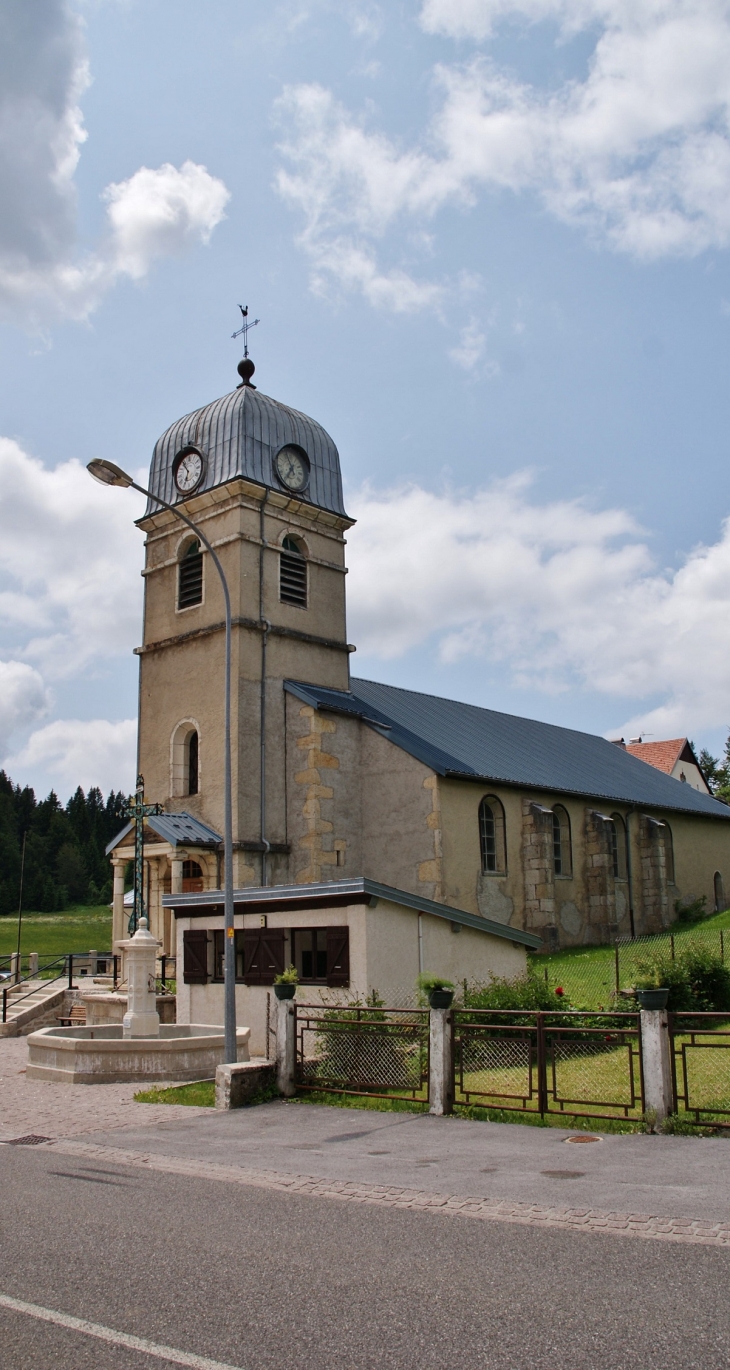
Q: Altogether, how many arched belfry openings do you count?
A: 2